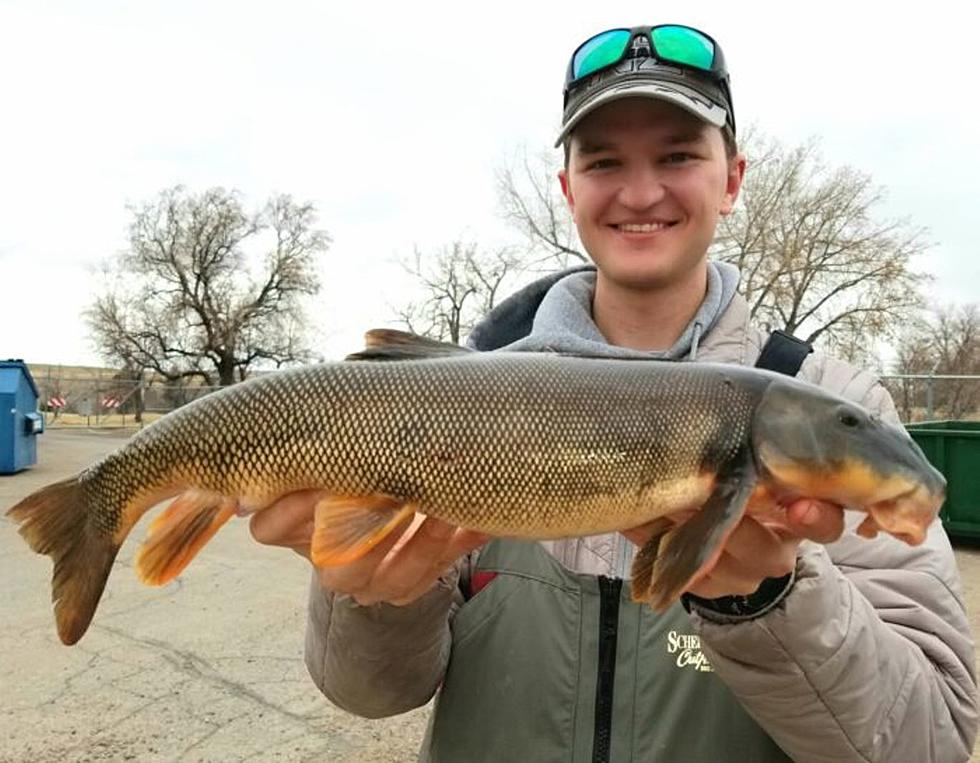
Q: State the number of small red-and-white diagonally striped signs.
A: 2